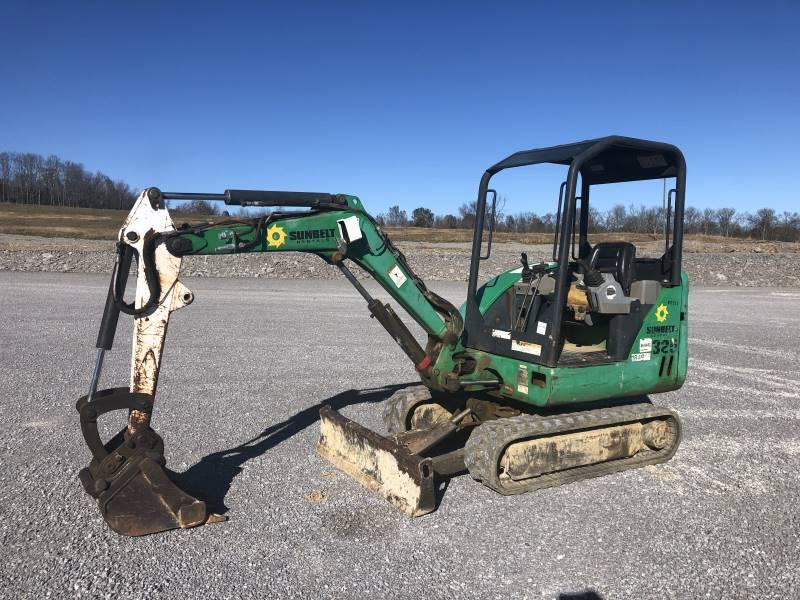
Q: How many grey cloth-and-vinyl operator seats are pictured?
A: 0